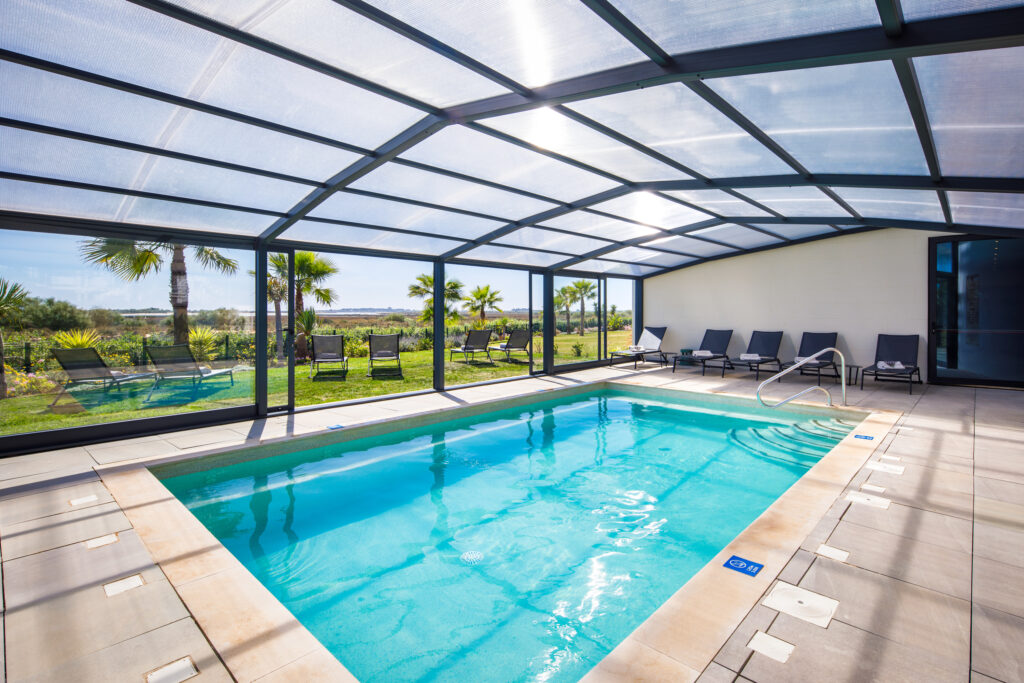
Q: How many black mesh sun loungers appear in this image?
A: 11